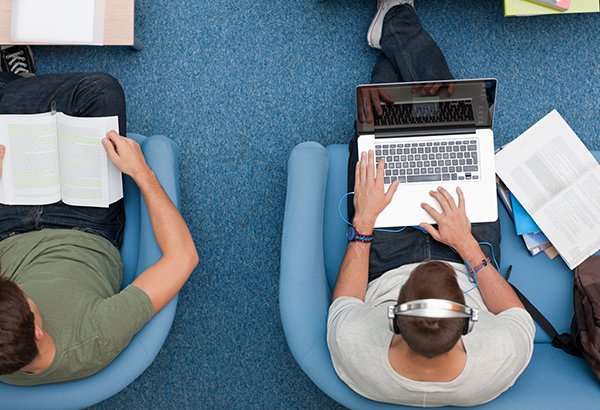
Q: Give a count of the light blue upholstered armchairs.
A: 2